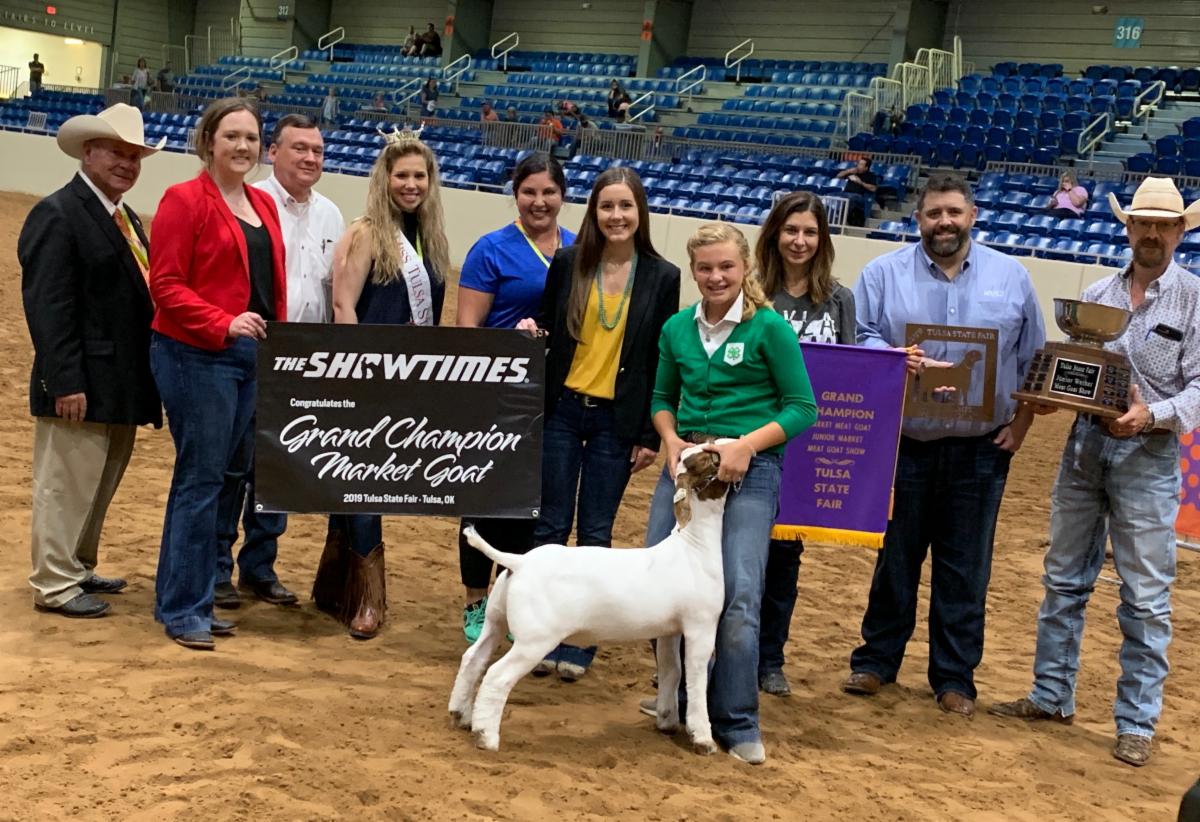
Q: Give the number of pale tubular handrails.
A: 11